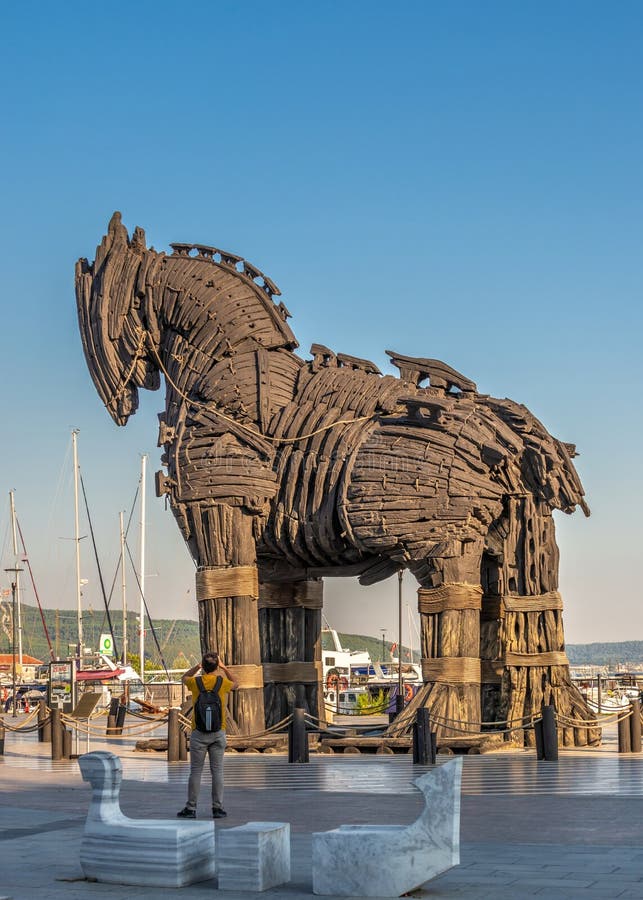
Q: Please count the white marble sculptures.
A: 3